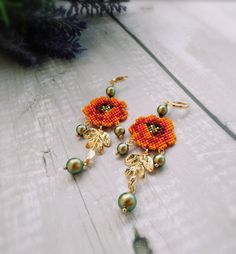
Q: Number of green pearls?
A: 8